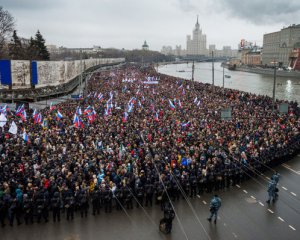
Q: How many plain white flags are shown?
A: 2